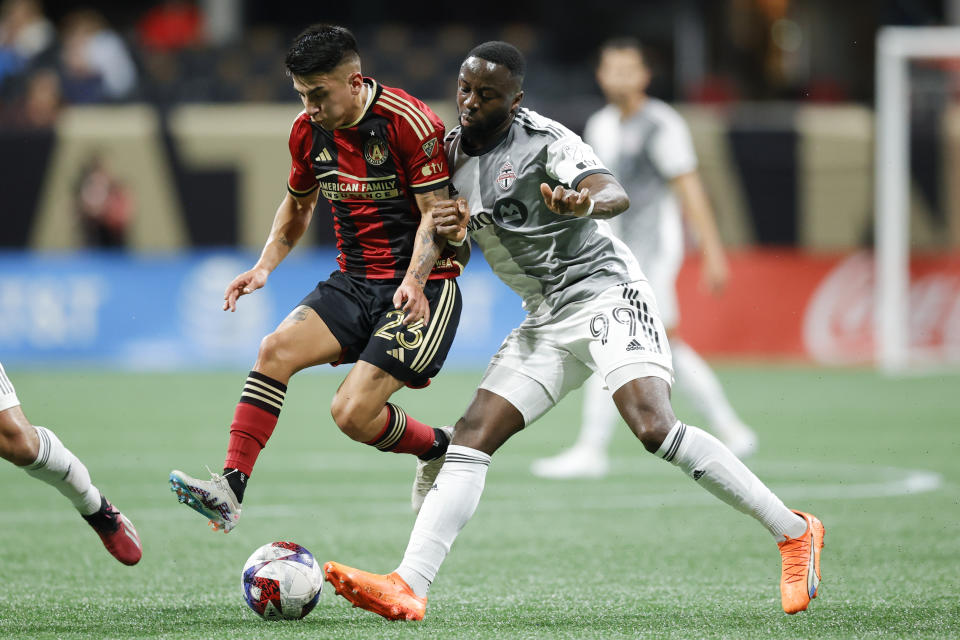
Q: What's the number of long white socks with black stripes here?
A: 3